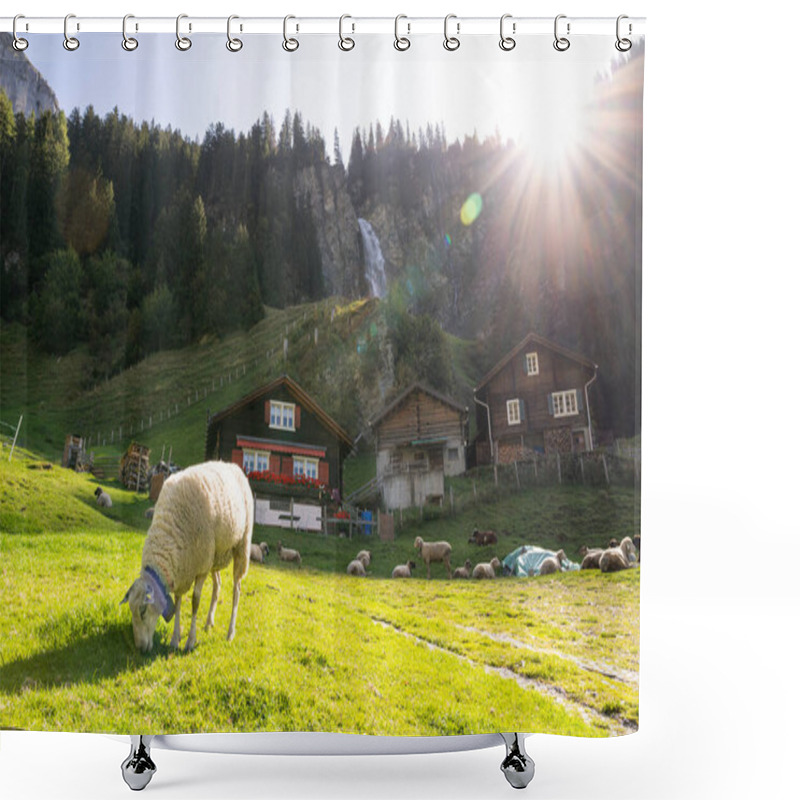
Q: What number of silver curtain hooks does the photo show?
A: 12